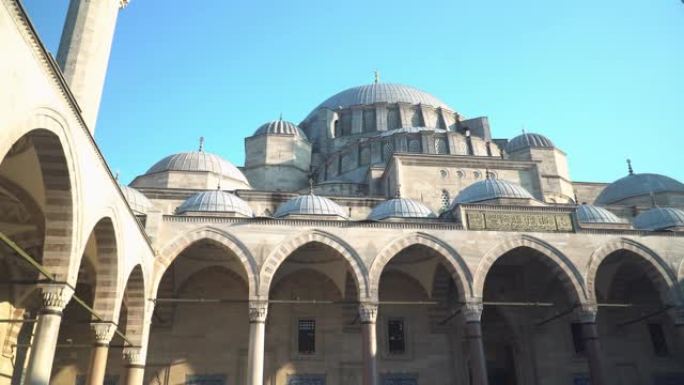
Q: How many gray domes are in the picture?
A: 12